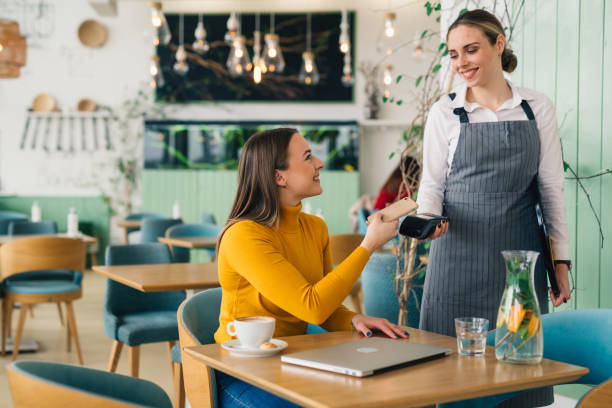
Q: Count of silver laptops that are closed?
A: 1